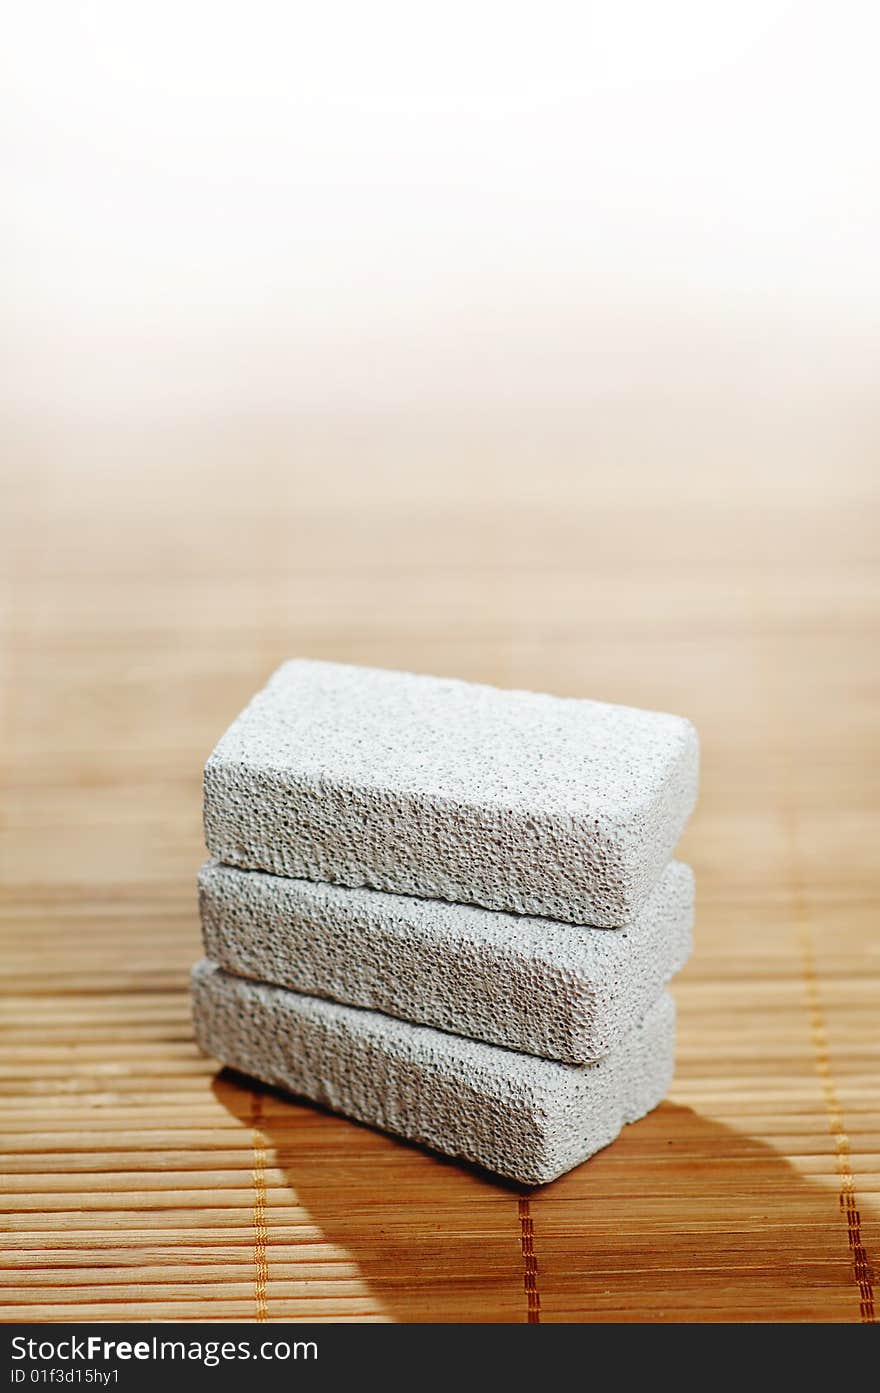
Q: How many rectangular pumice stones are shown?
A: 3